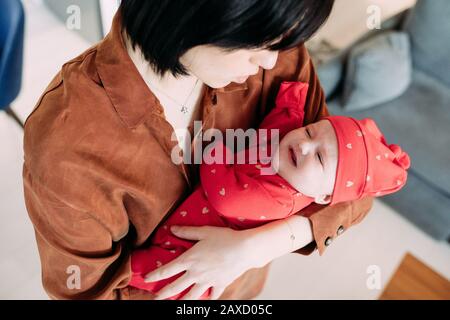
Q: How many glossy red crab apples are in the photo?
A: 0